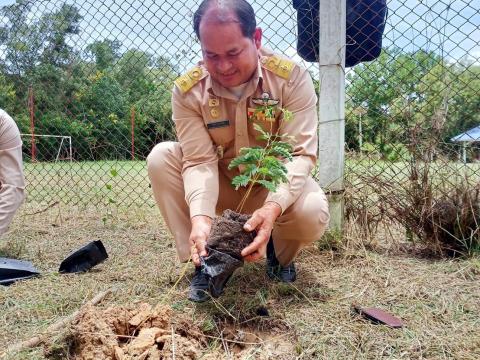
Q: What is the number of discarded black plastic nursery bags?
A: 2